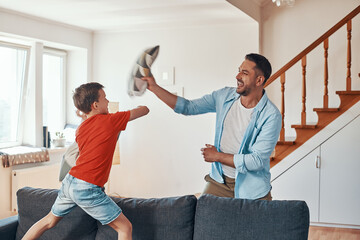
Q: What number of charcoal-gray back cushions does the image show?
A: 3